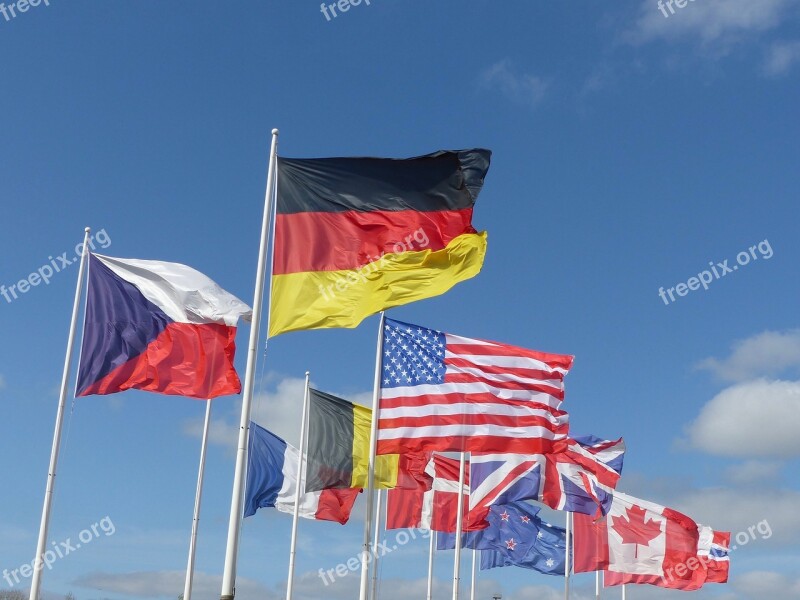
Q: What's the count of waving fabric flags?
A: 12